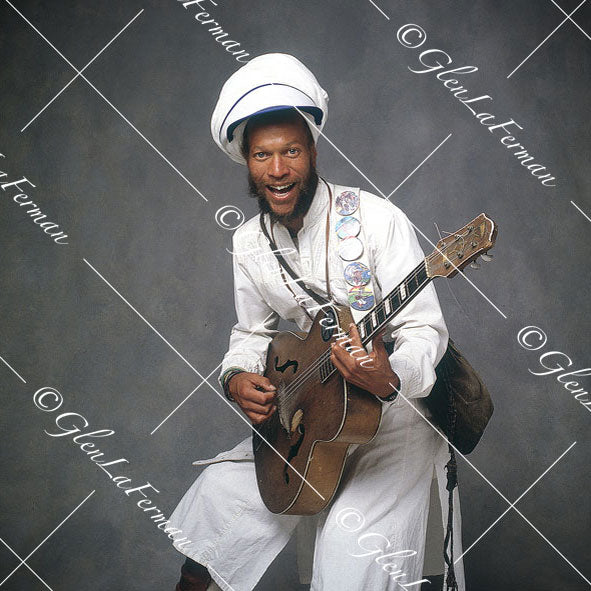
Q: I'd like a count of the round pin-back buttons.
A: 5